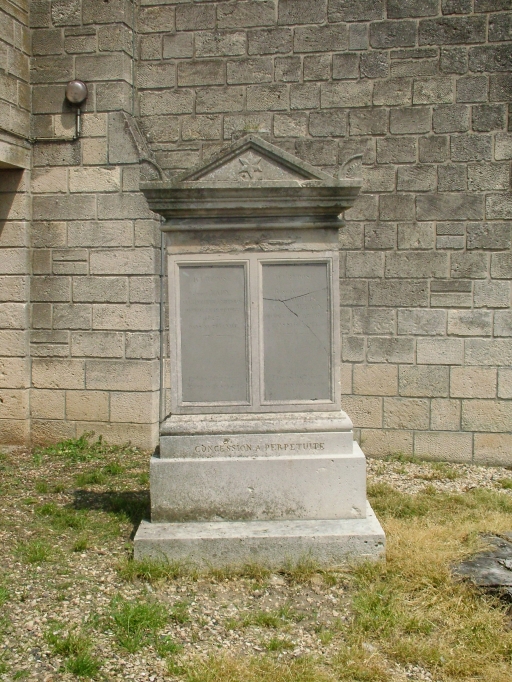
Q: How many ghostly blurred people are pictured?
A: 0